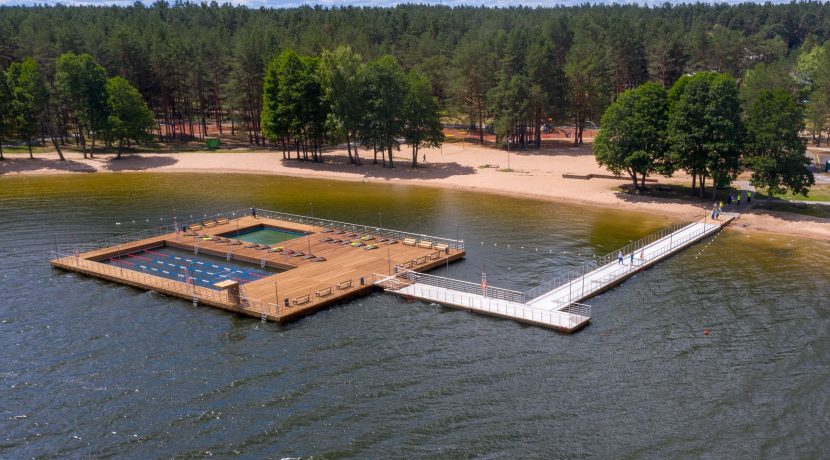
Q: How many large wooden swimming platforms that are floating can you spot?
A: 1